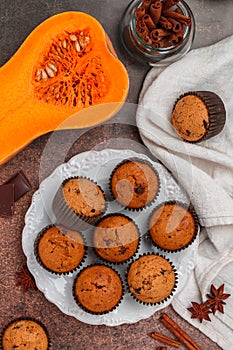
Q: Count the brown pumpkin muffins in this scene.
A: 9